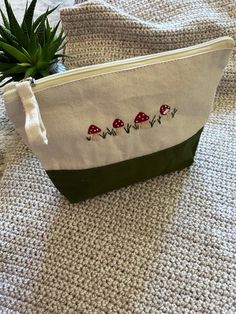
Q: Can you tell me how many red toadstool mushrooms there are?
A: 4